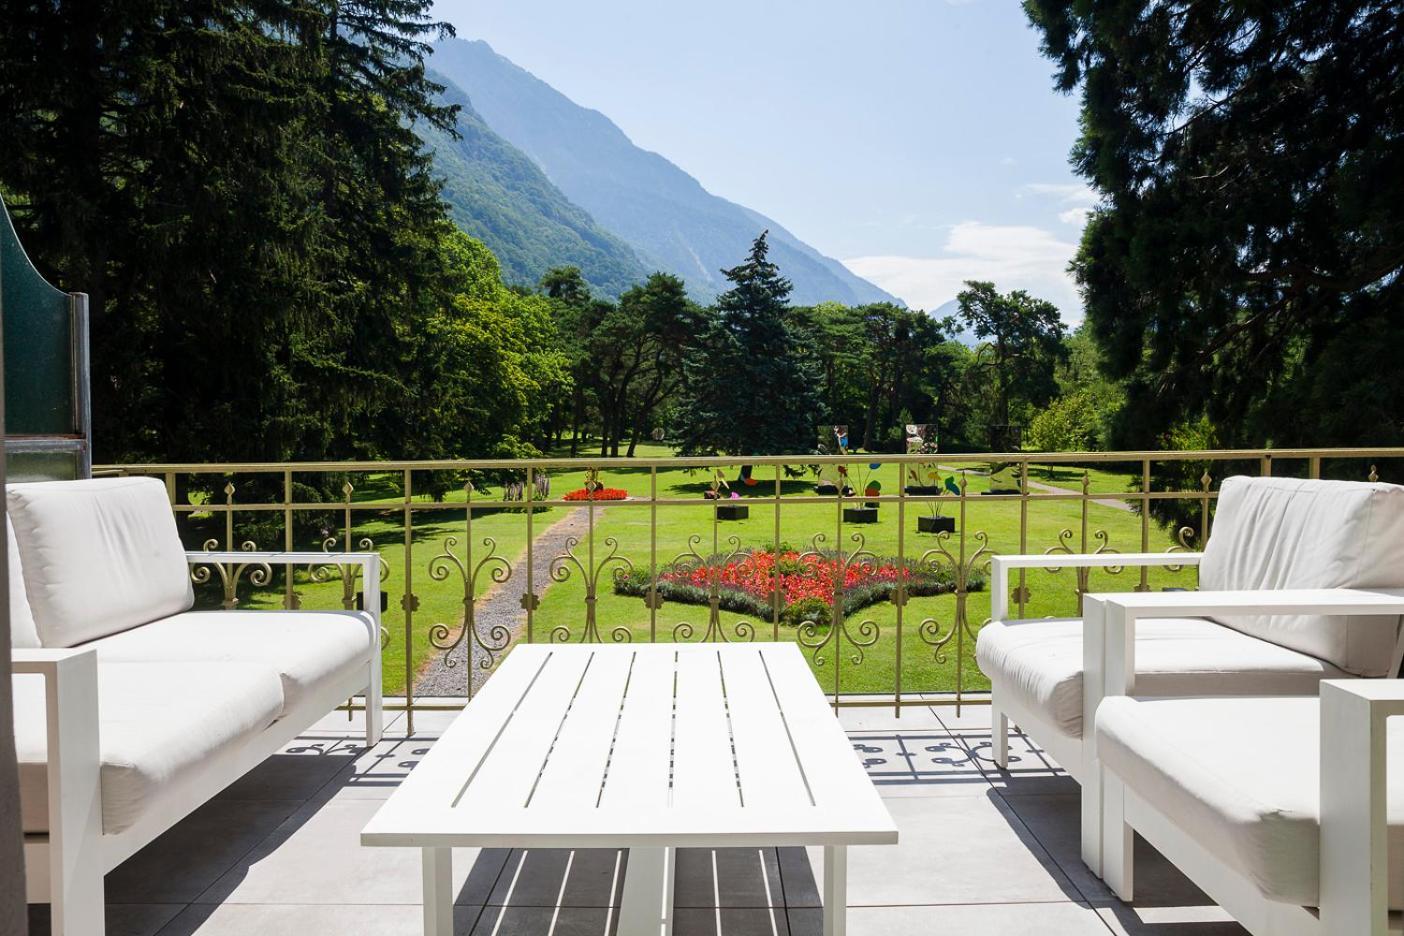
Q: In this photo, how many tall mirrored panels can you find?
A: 3